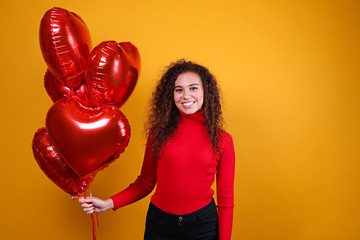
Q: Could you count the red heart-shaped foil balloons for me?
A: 5